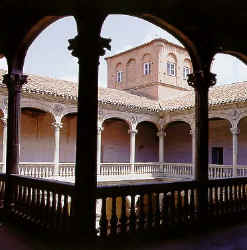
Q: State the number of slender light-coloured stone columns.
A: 7